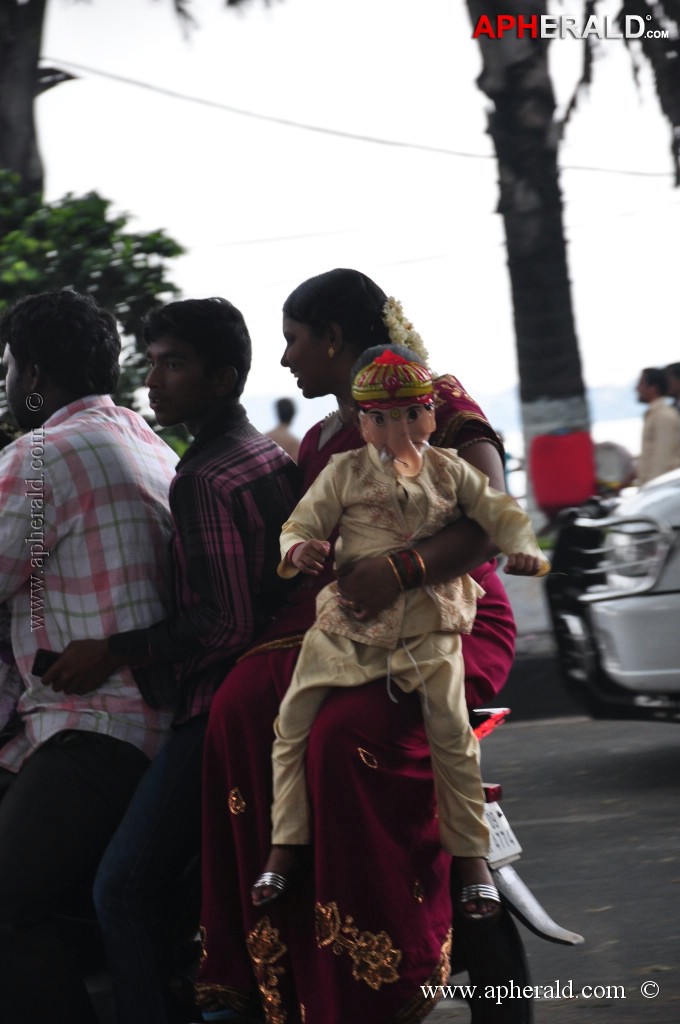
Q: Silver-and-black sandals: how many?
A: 2